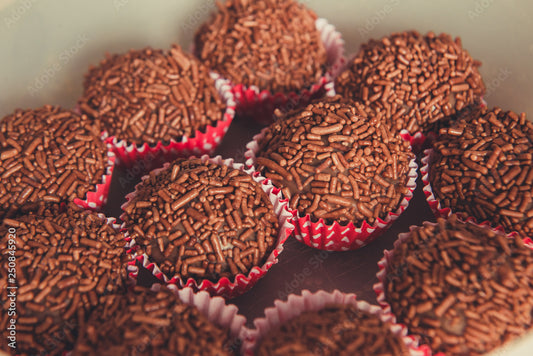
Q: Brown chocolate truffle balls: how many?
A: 11